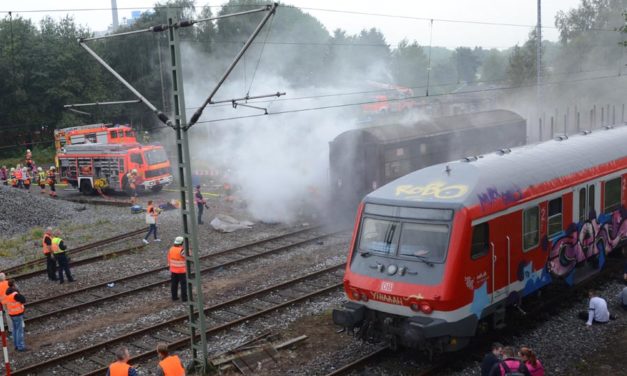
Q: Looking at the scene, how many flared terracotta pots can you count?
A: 0